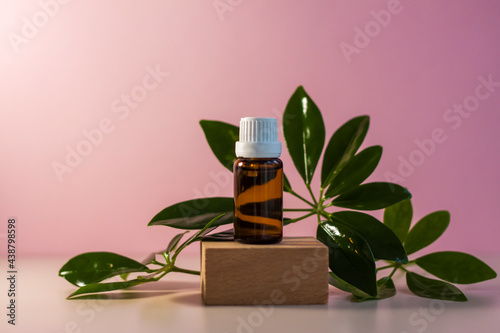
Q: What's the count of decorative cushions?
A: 0